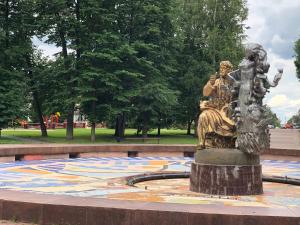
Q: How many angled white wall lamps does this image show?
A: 0